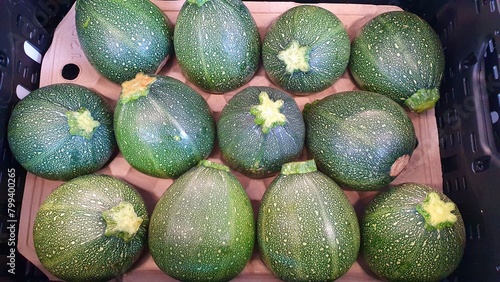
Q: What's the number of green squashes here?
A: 12